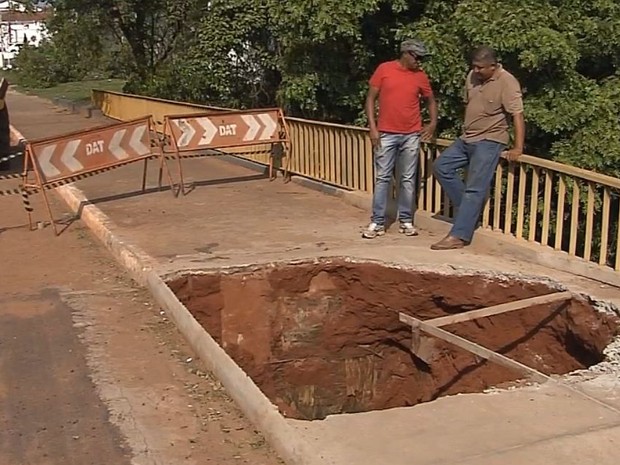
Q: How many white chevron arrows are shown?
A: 8